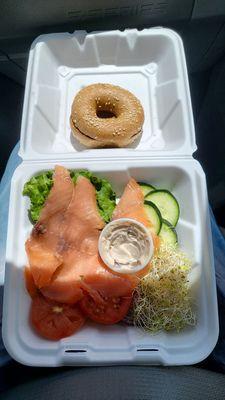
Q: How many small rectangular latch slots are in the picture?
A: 2